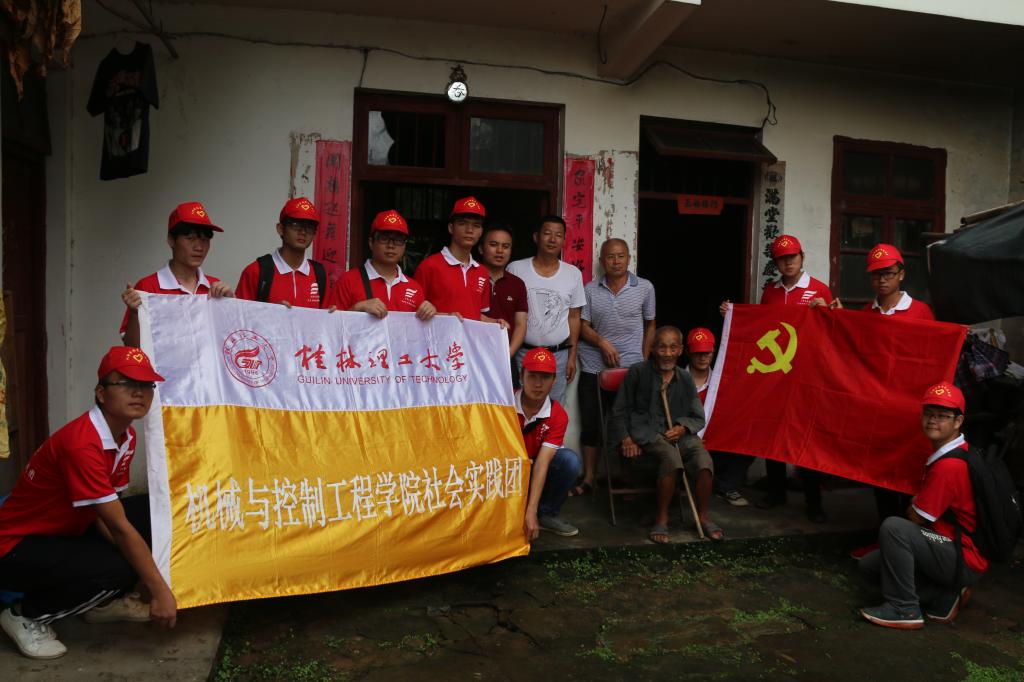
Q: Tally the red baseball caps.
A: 10